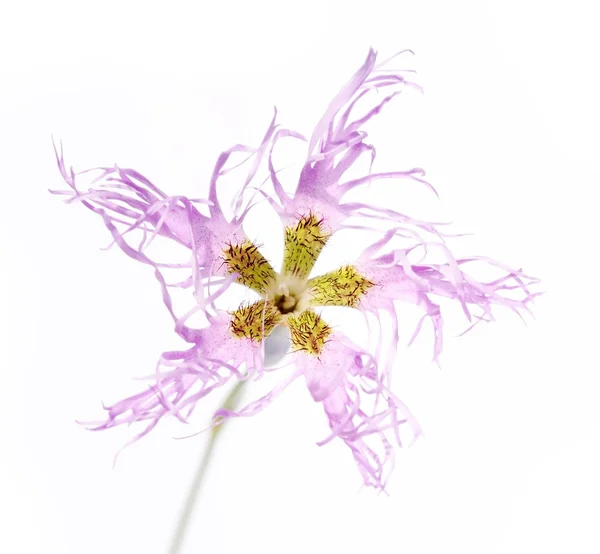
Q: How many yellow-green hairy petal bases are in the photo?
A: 5